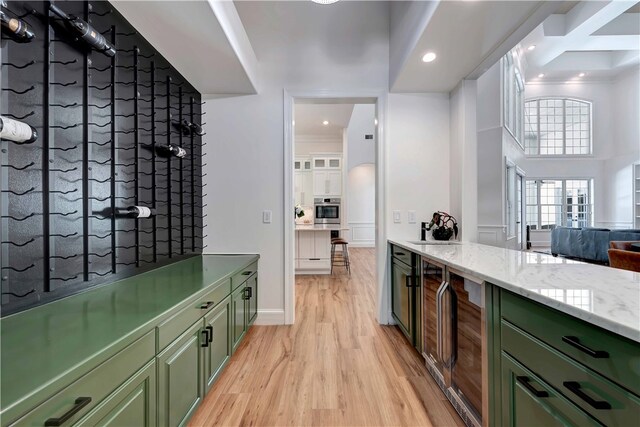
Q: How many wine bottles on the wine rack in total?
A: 6